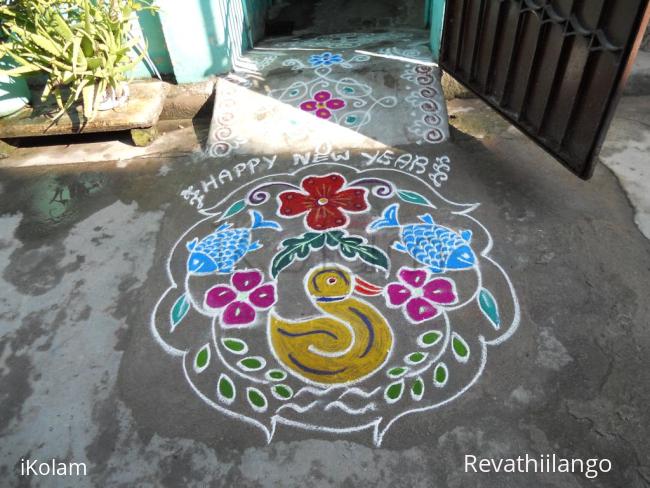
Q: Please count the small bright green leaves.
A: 14